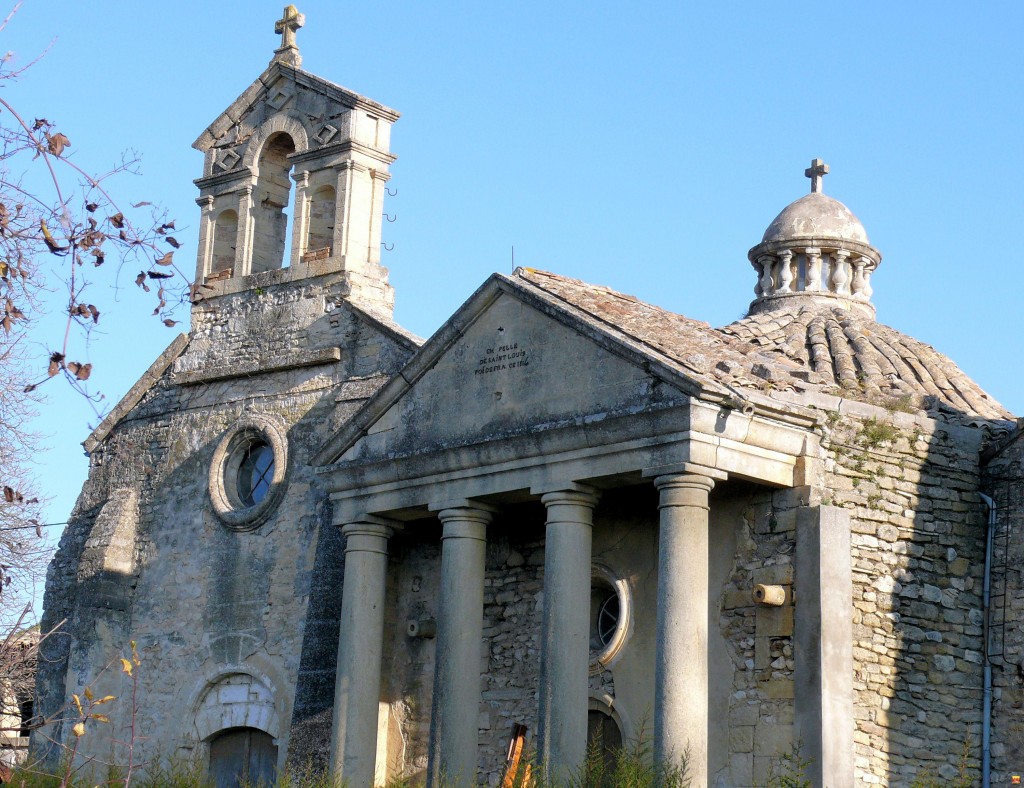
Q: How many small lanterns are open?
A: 1